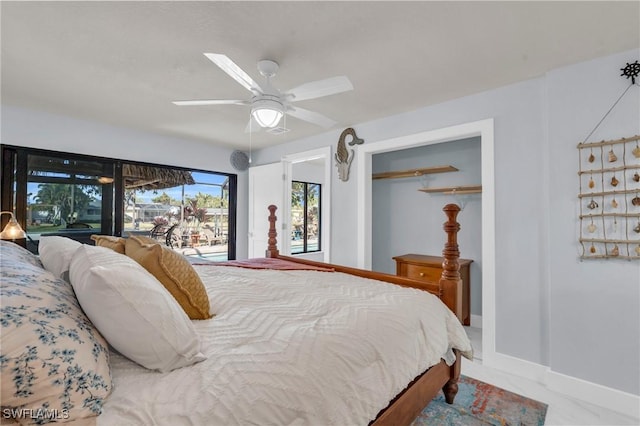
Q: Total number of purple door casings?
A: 0